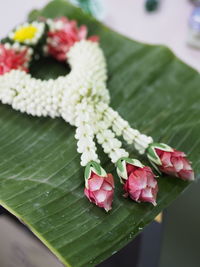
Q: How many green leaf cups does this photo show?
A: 3